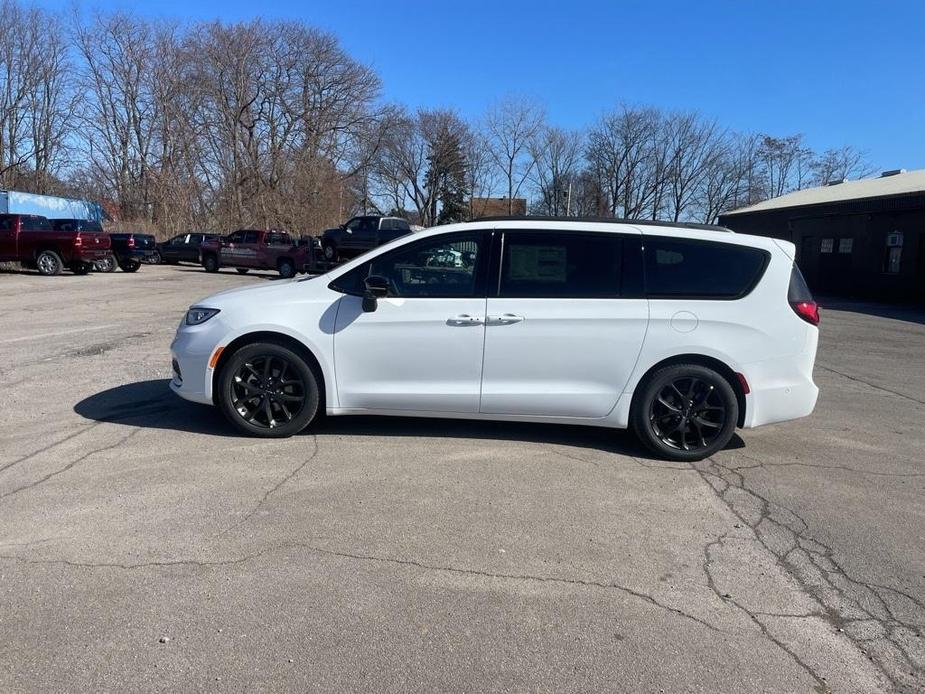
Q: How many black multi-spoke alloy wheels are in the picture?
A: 2